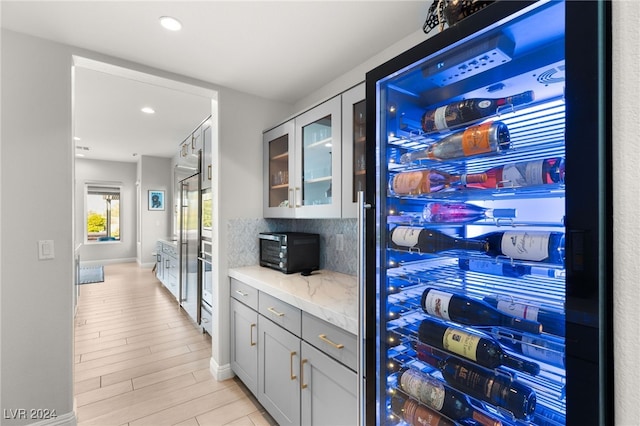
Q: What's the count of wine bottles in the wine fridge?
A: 15